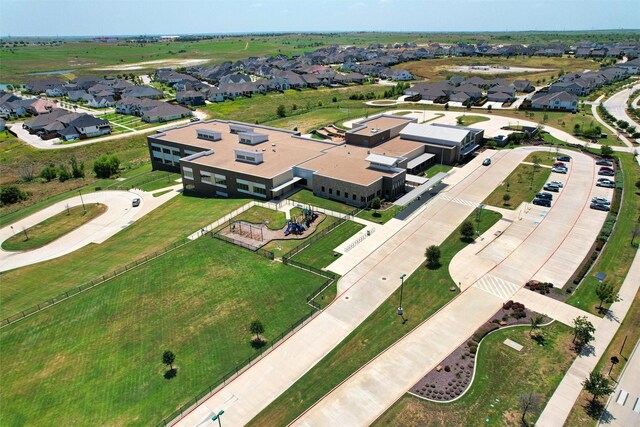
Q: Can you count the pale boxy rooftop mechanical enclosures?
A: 4